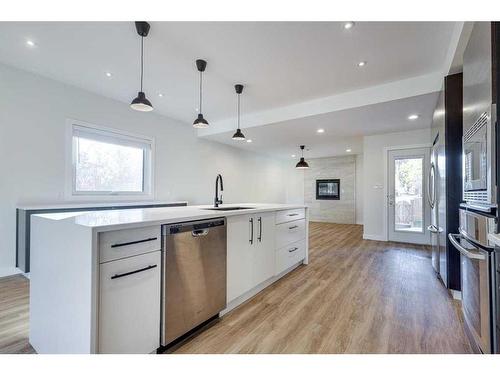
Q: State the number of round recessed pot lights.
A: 11